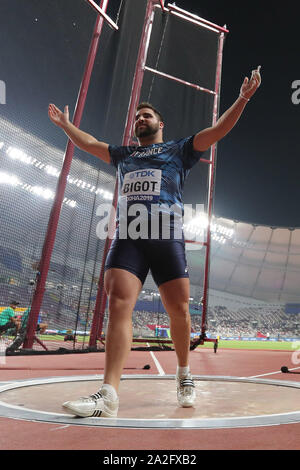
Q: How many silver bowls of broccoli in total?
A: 0